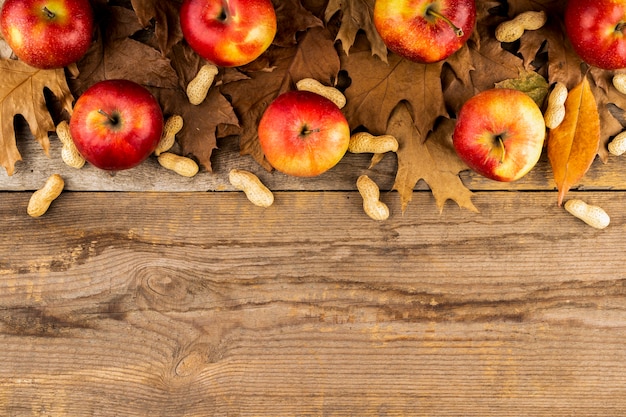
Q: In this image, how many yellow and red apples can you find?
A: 7